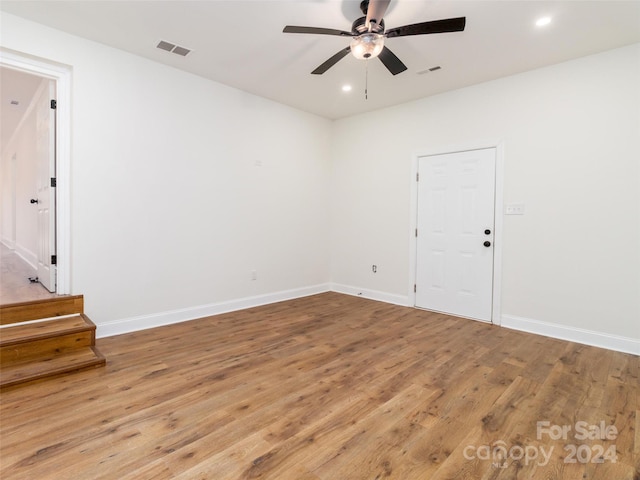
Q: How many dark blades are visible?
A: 4